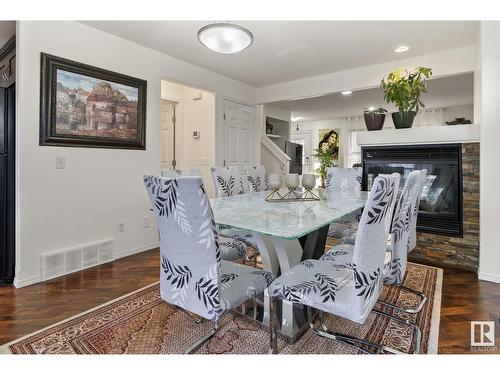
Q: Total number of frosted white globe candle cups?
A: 3